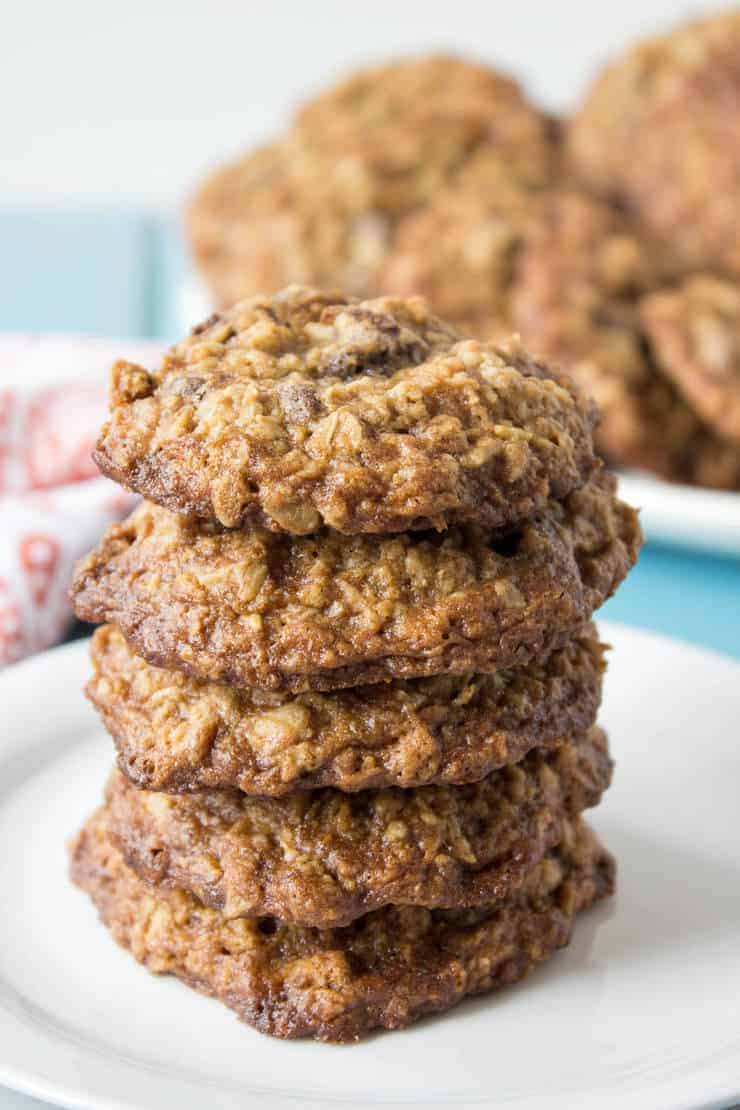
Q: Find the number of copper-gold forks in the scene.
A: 0